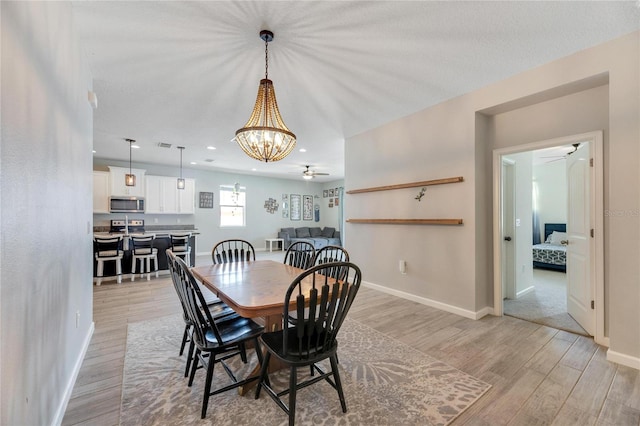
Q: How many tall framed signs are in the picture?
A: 2